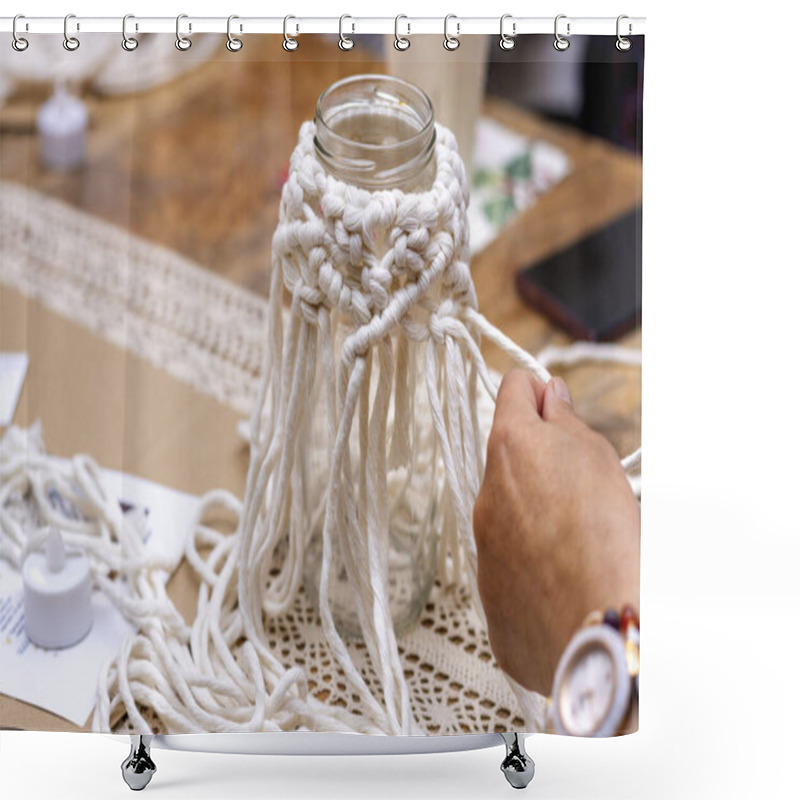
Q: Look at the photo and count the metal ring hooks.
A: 12